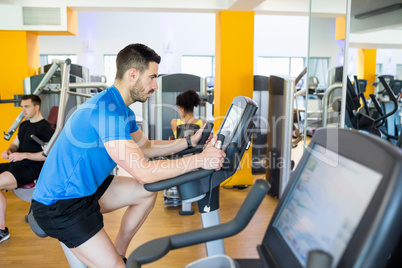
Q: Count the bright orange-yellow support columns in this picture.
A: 3